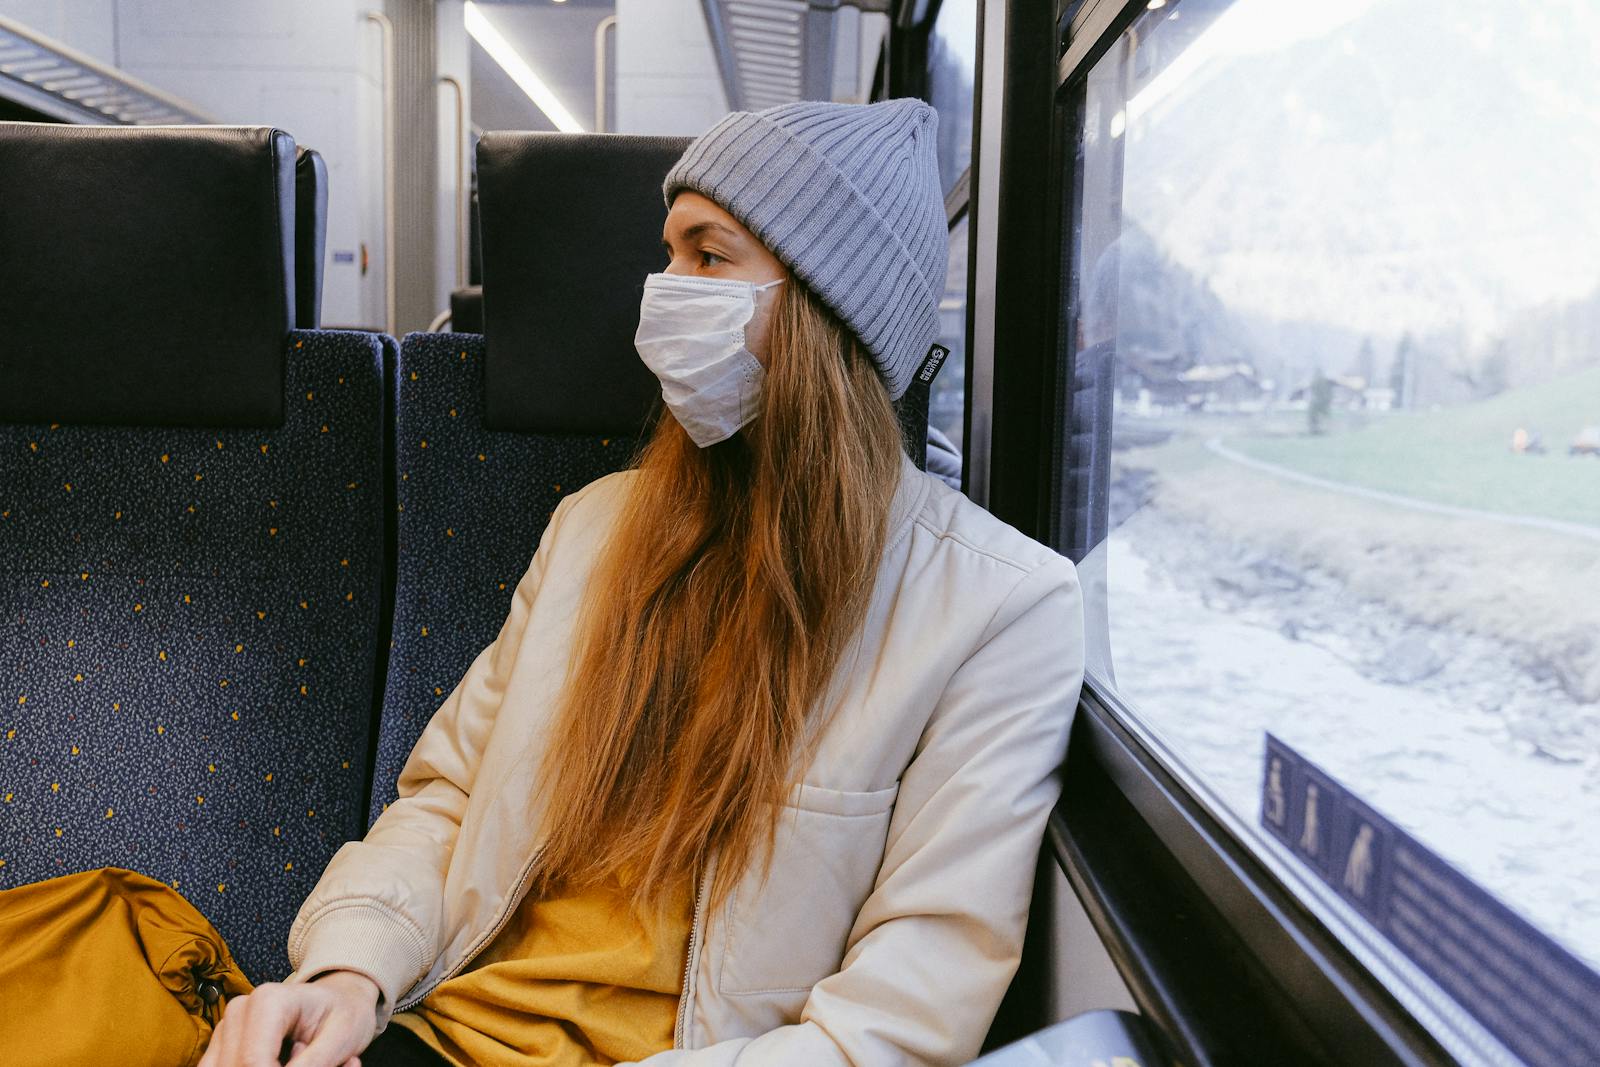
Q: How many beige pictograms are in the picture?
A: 3